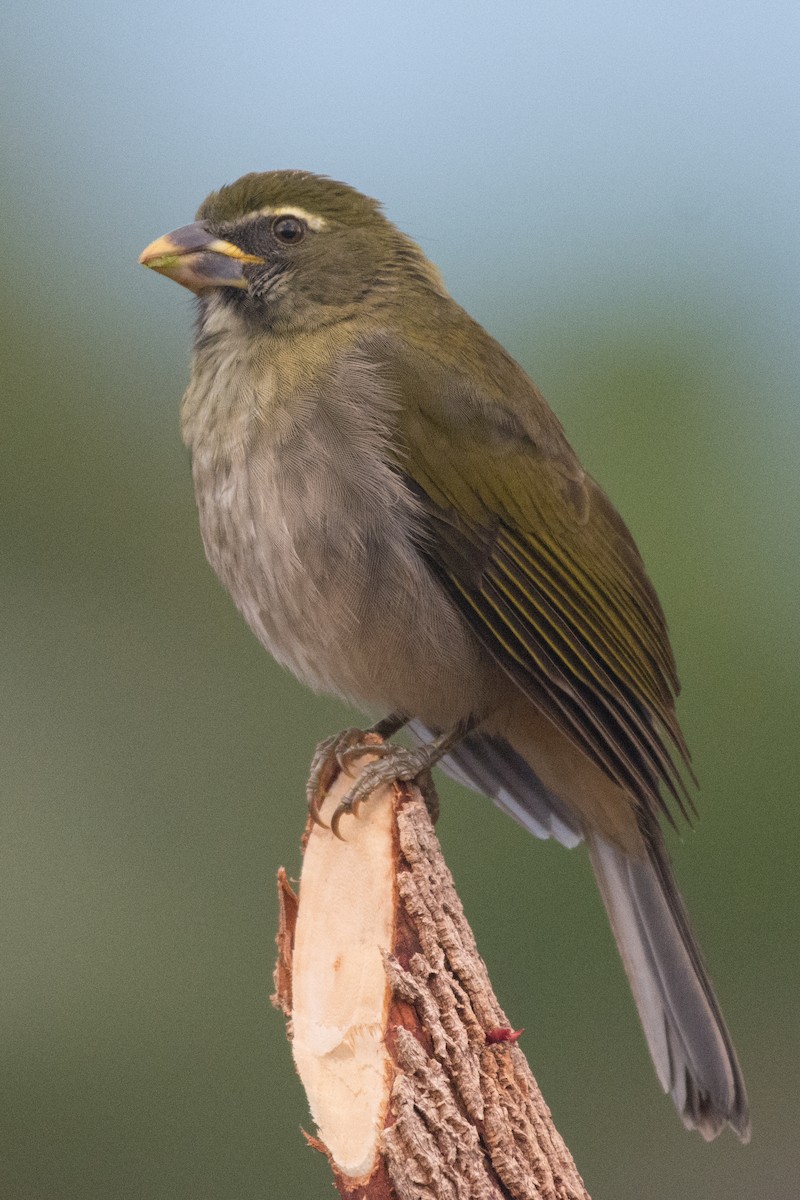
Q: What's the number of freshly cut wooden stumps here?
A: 1